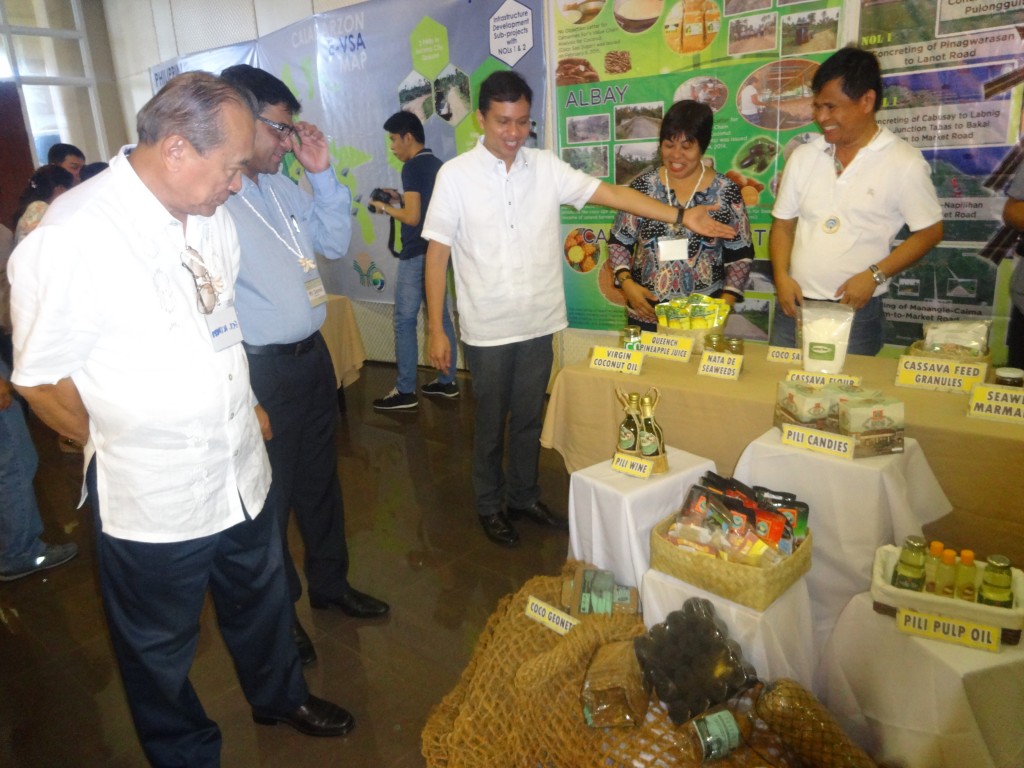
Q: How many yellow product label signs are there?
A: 11